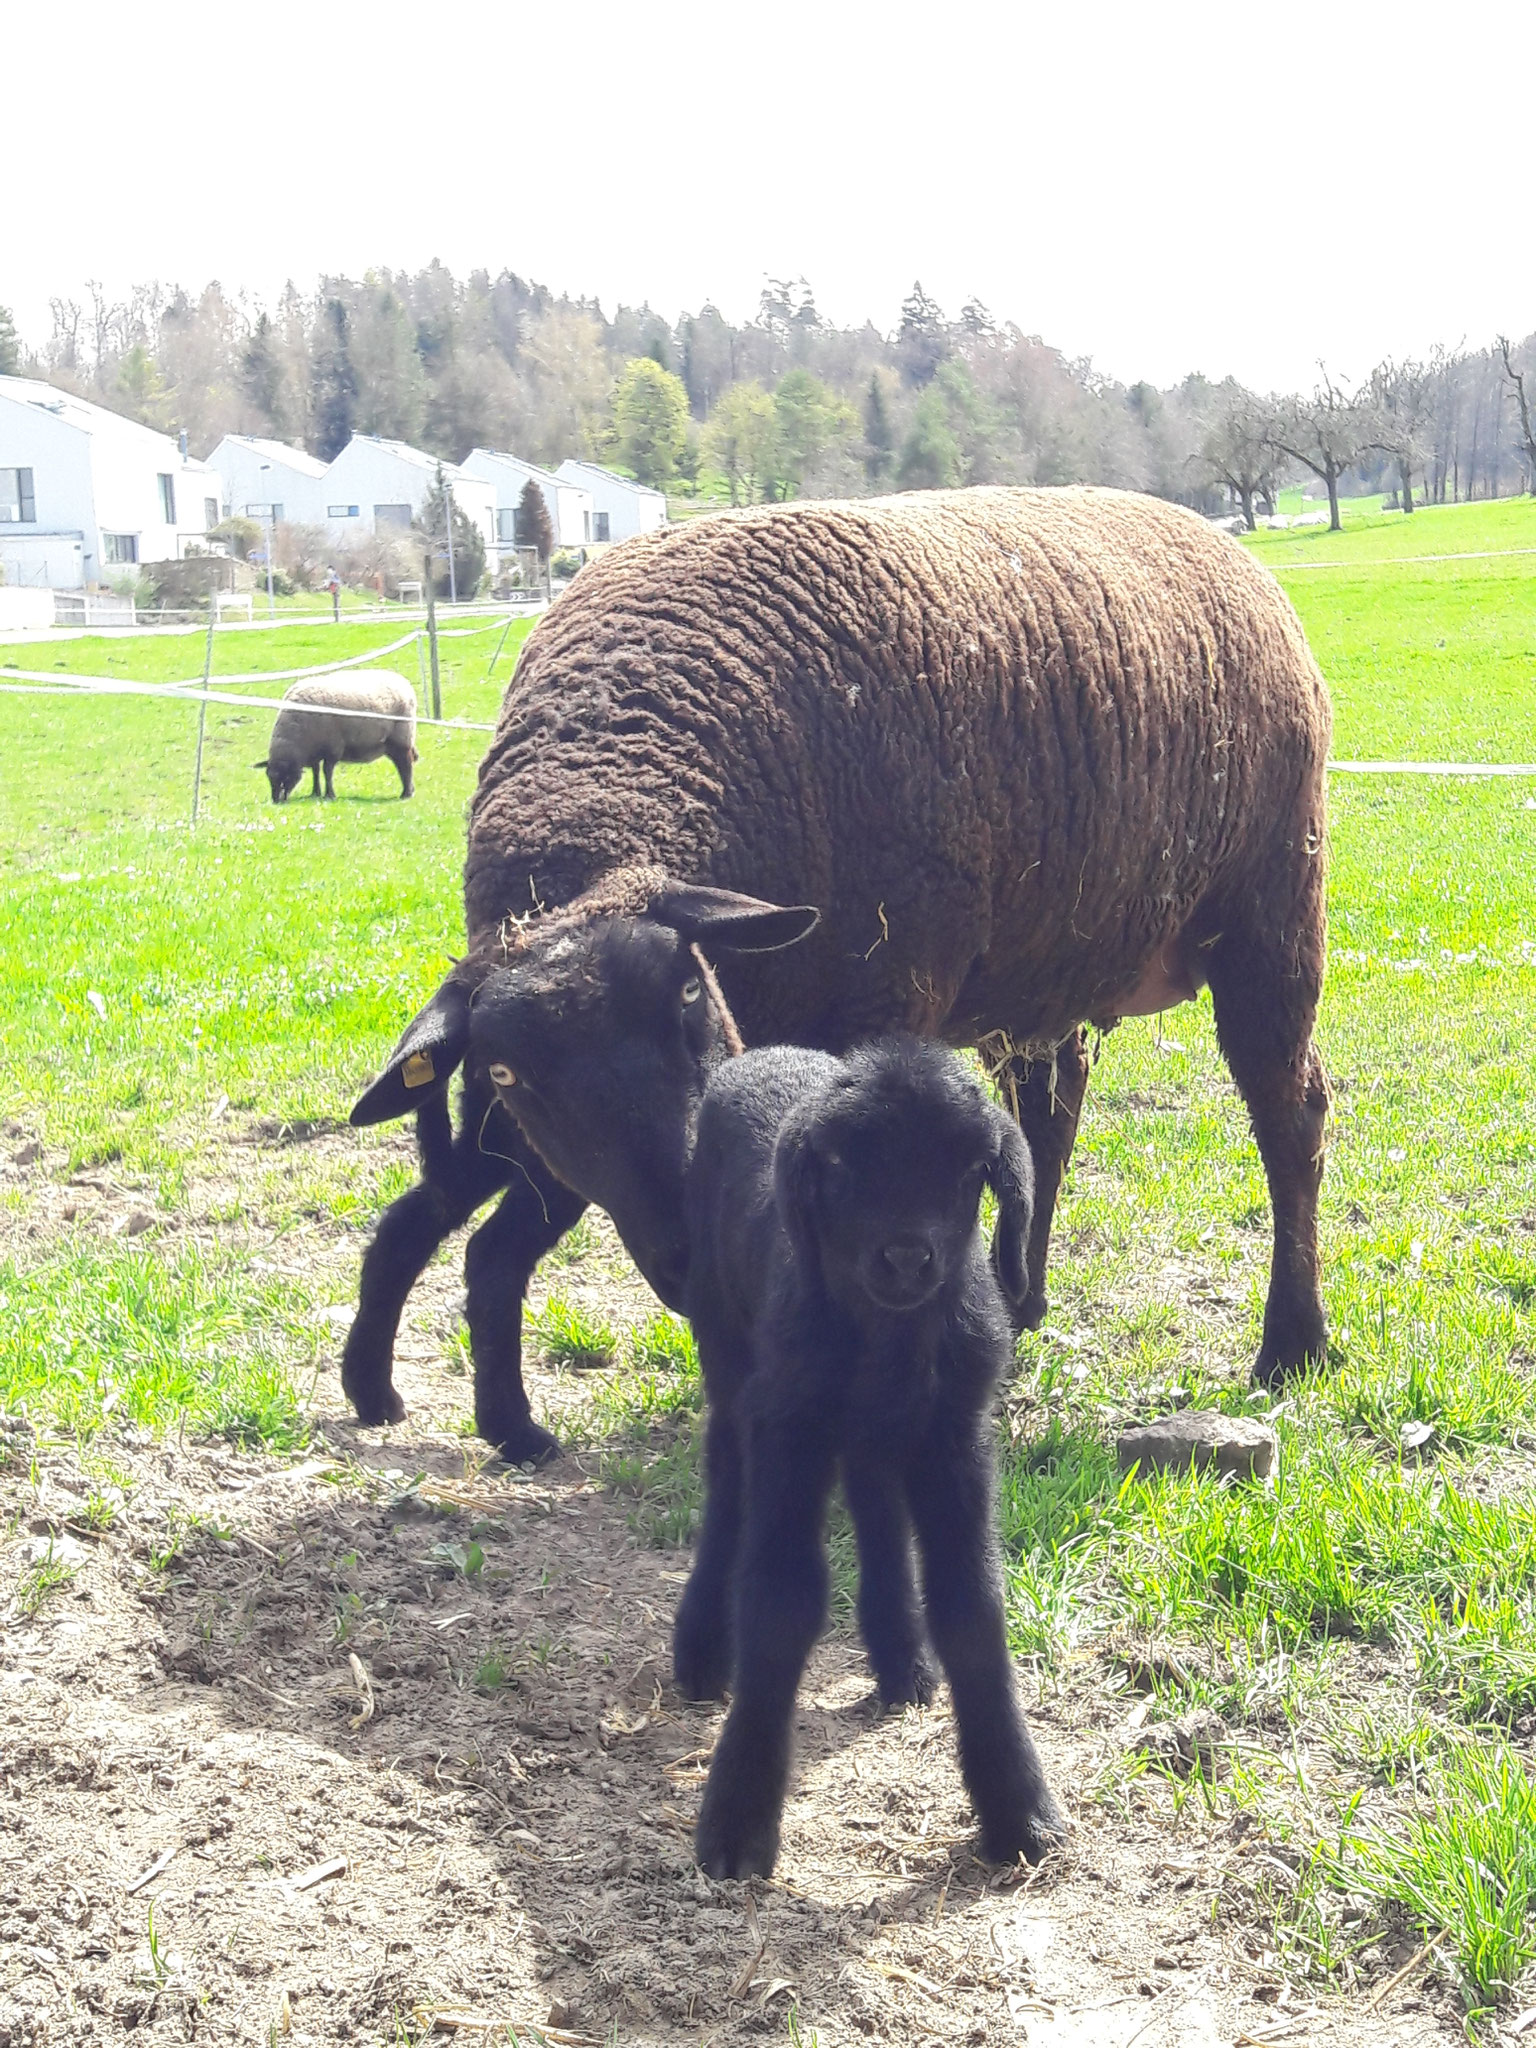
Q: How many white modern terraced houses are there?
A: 5